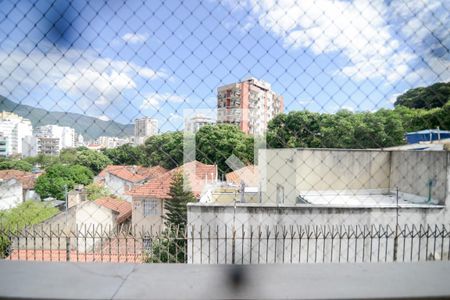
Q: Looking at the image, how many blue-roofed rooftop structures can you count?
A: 1